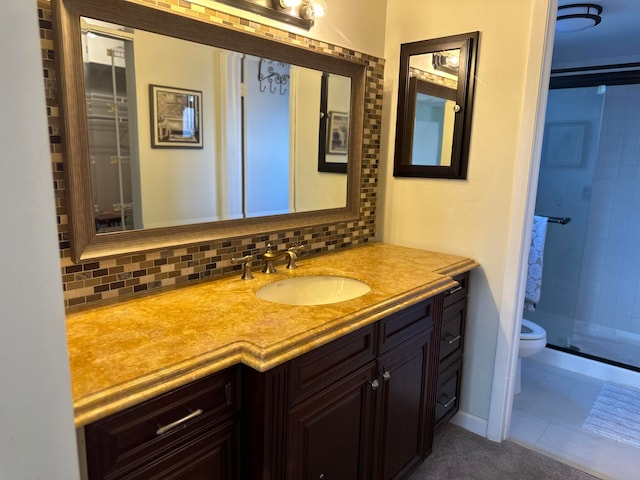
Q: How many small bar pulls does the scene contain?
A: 4